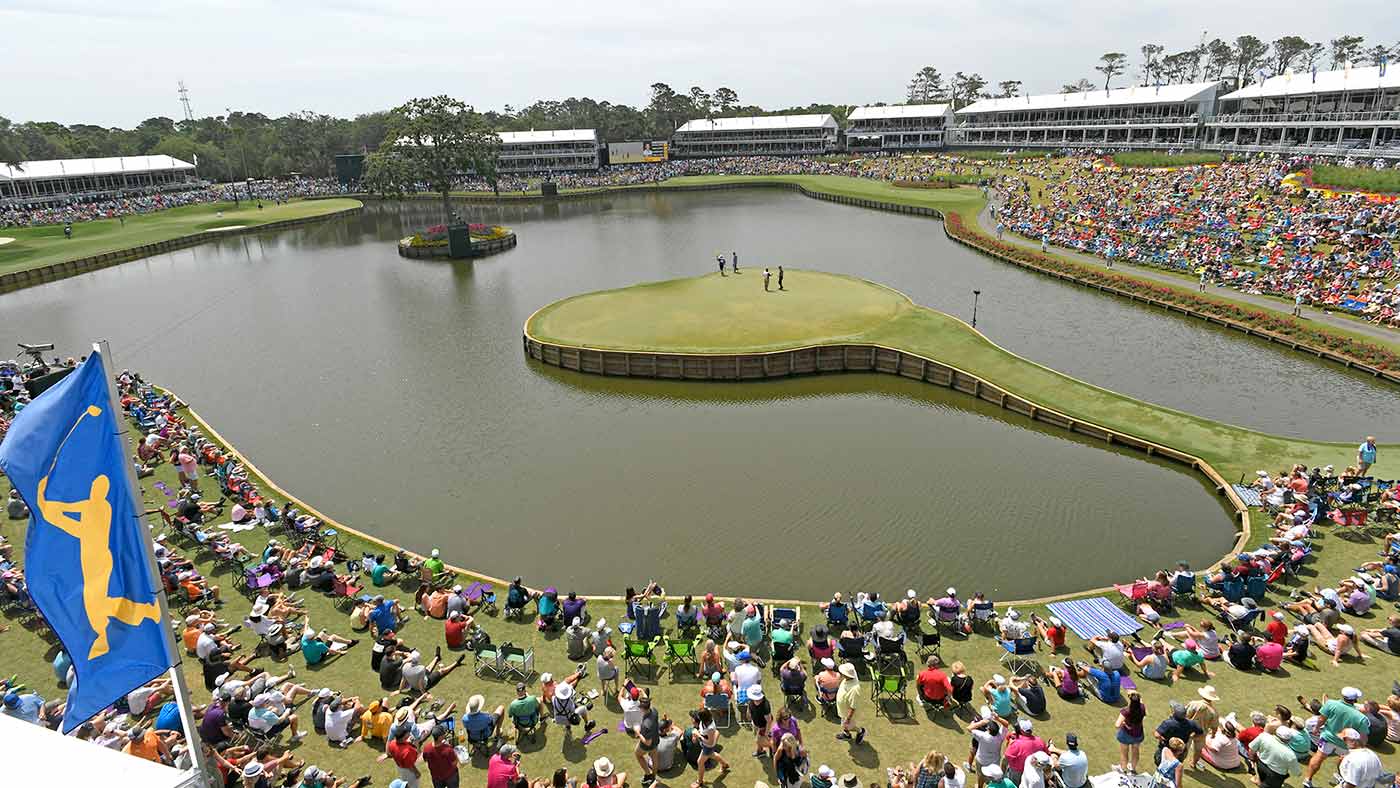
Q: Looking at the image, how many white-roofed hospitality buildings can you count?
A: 6